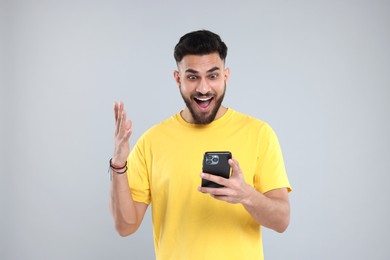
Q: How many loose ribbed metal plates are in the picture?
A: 0